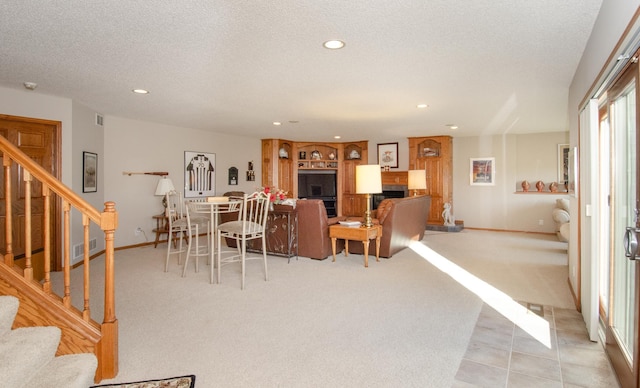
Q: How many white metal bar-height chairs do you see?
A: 2